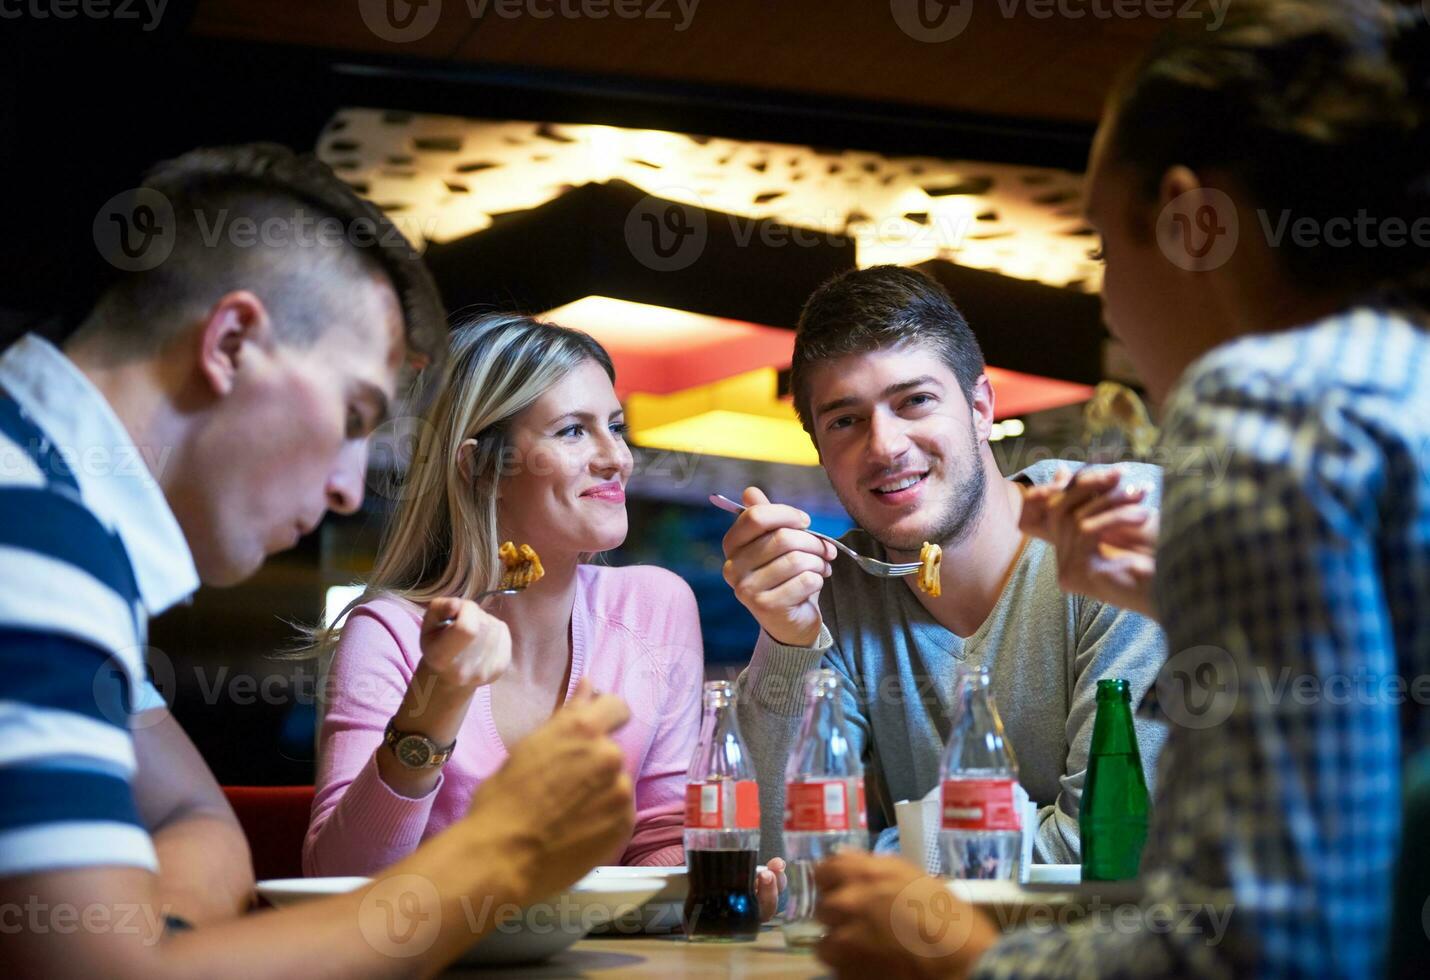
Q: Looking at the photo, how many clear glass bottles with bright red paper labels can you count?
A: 3